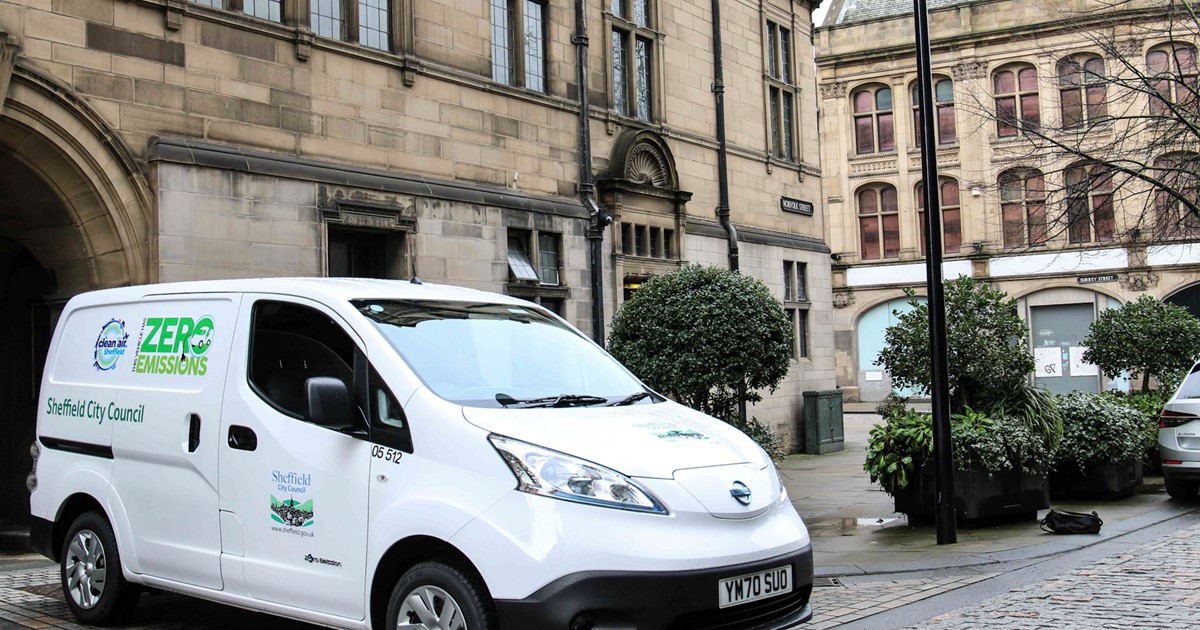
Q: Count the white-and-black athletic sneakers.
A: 0